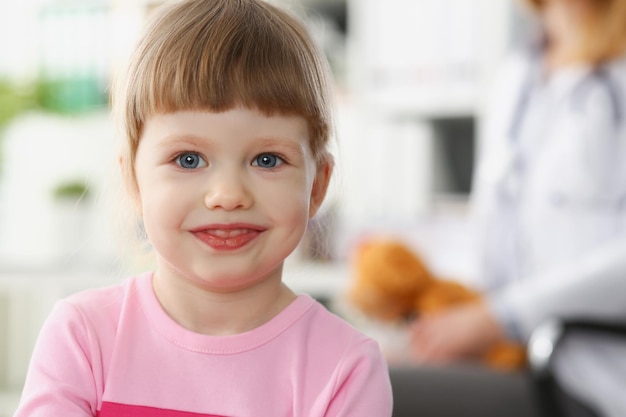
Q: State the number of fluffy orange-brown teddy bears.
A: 1